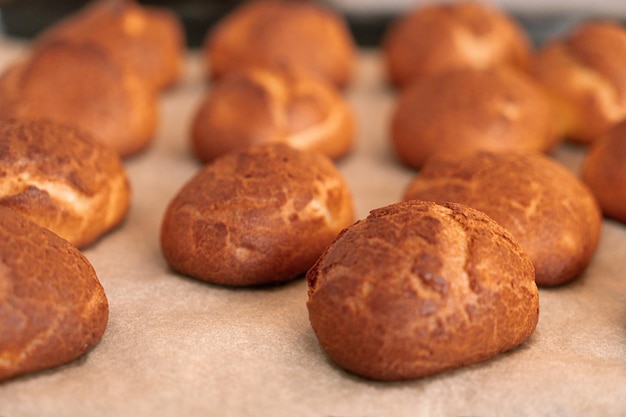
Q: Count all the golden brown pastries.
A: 13